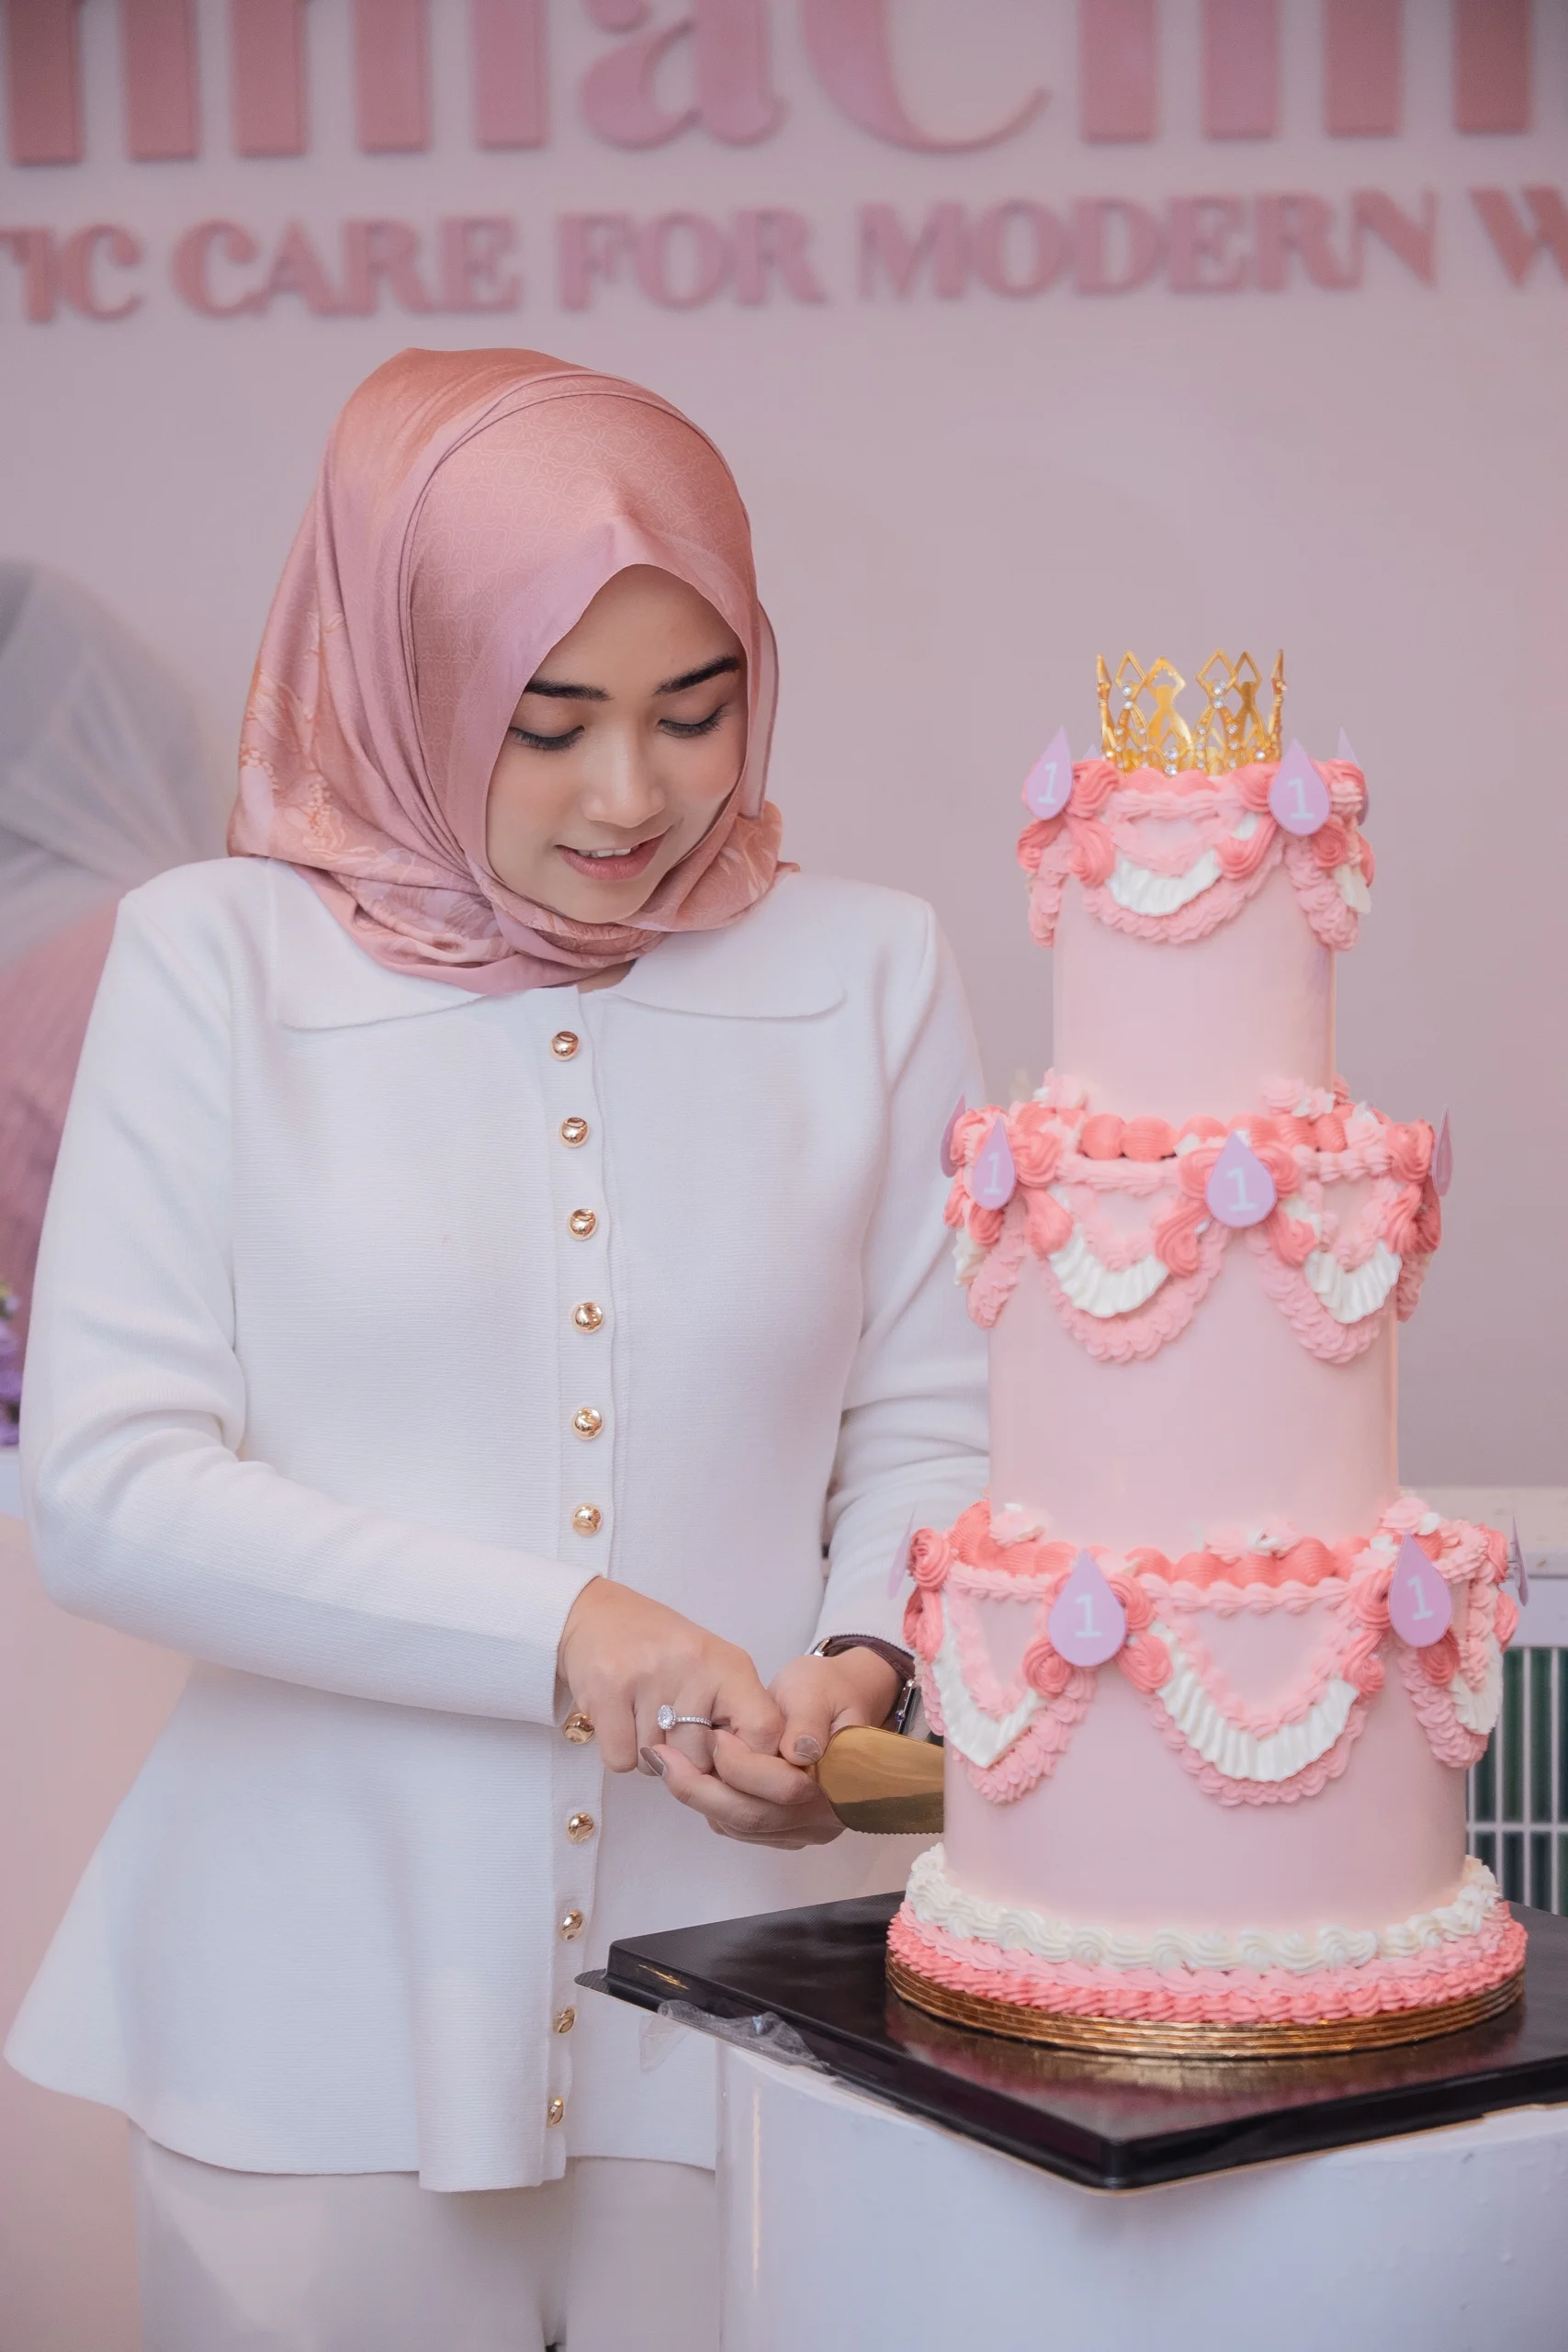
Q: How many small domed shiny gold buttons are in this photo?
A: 11